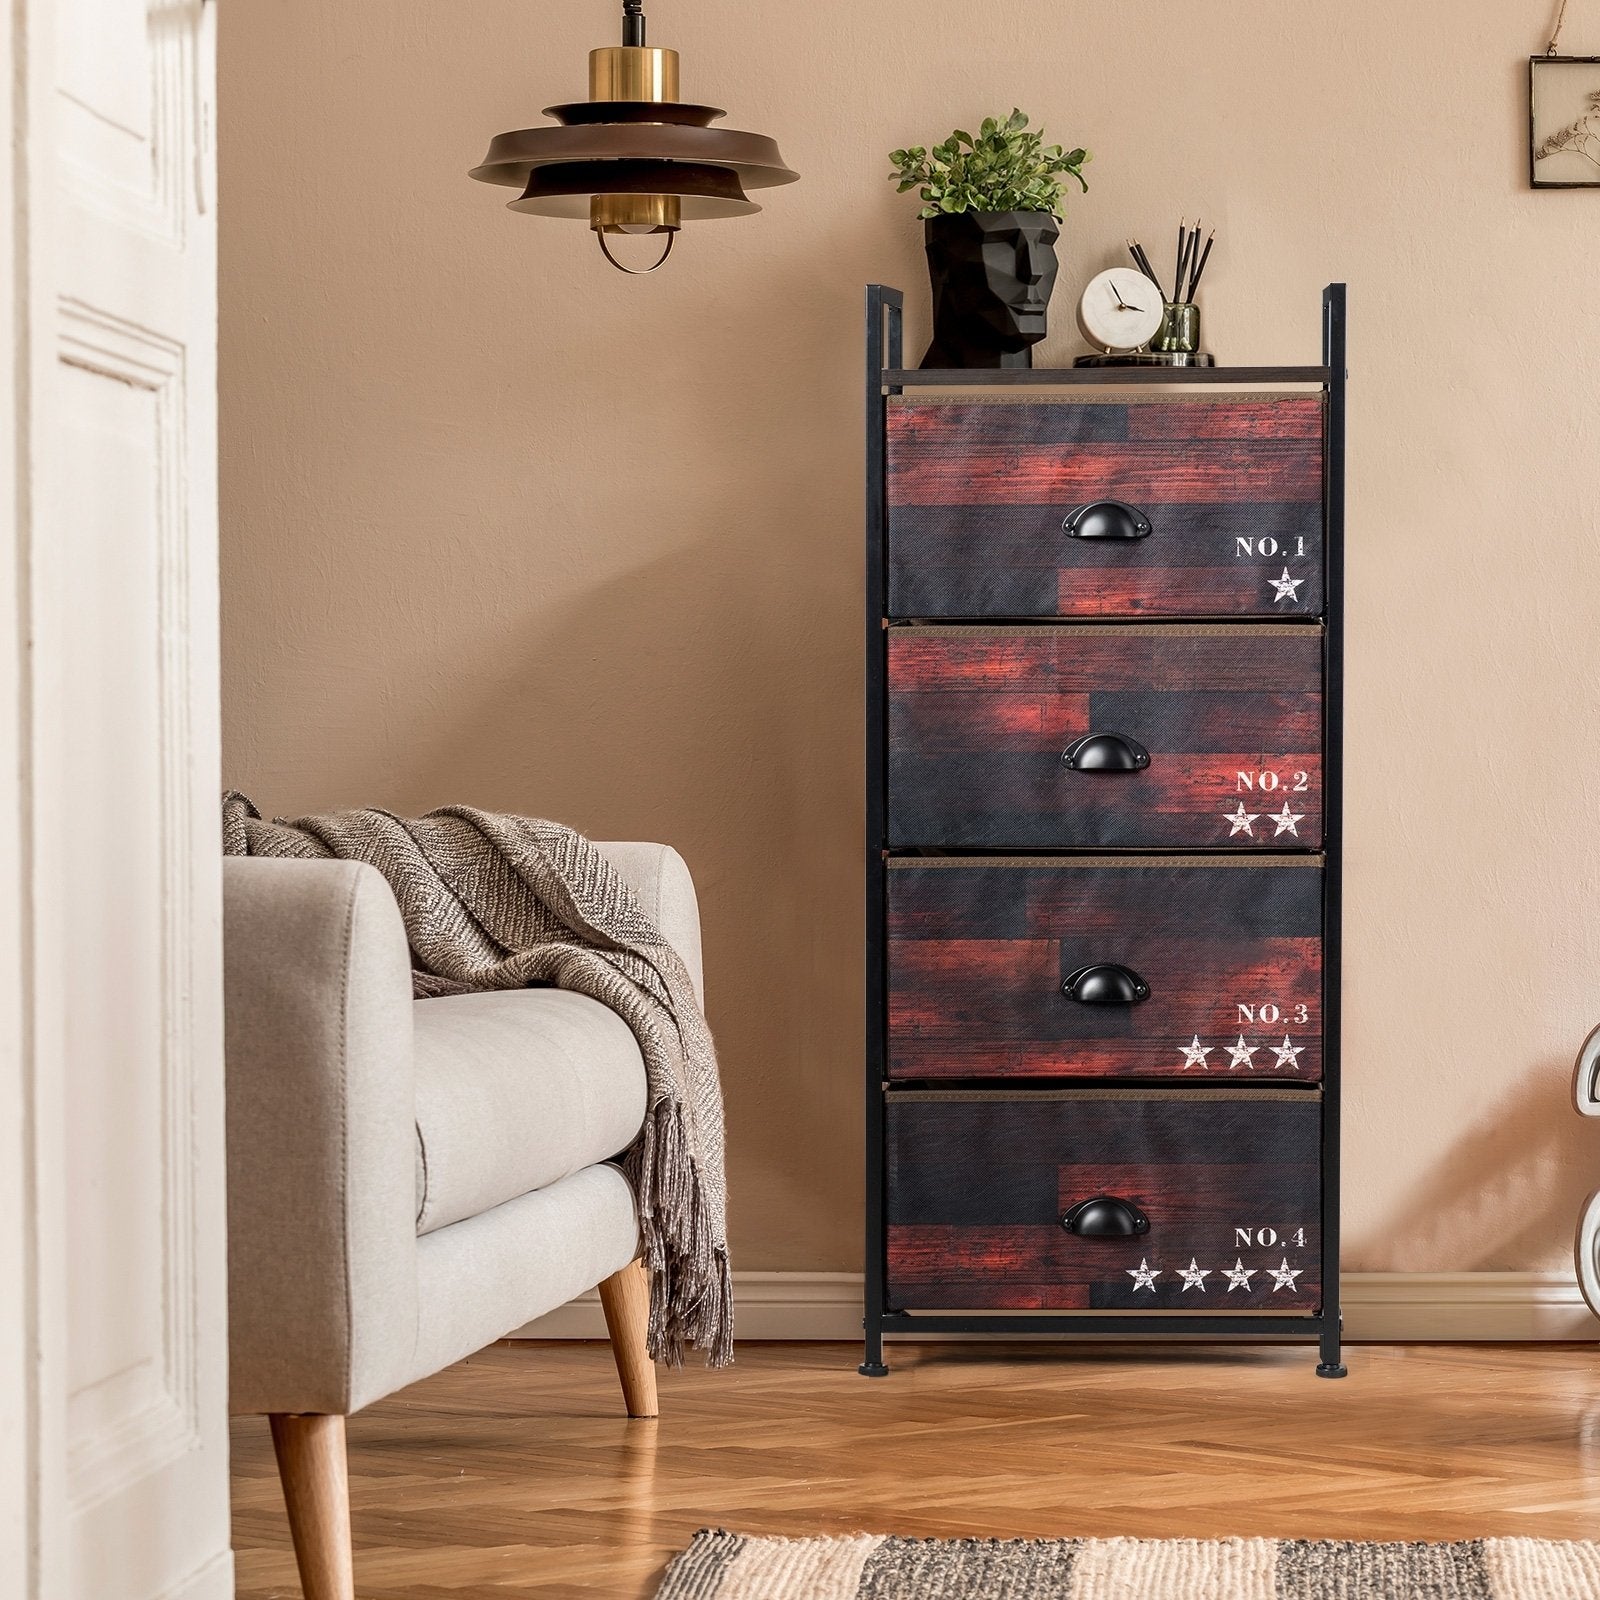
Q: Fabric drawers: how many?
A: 4